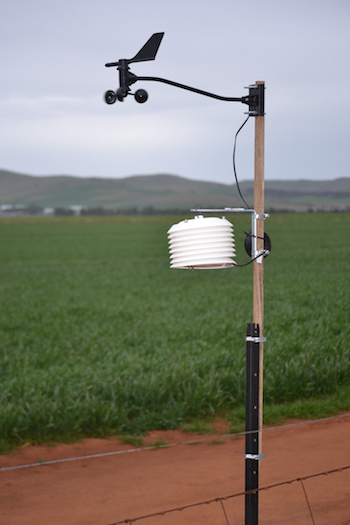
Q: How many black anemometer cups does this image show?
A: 3